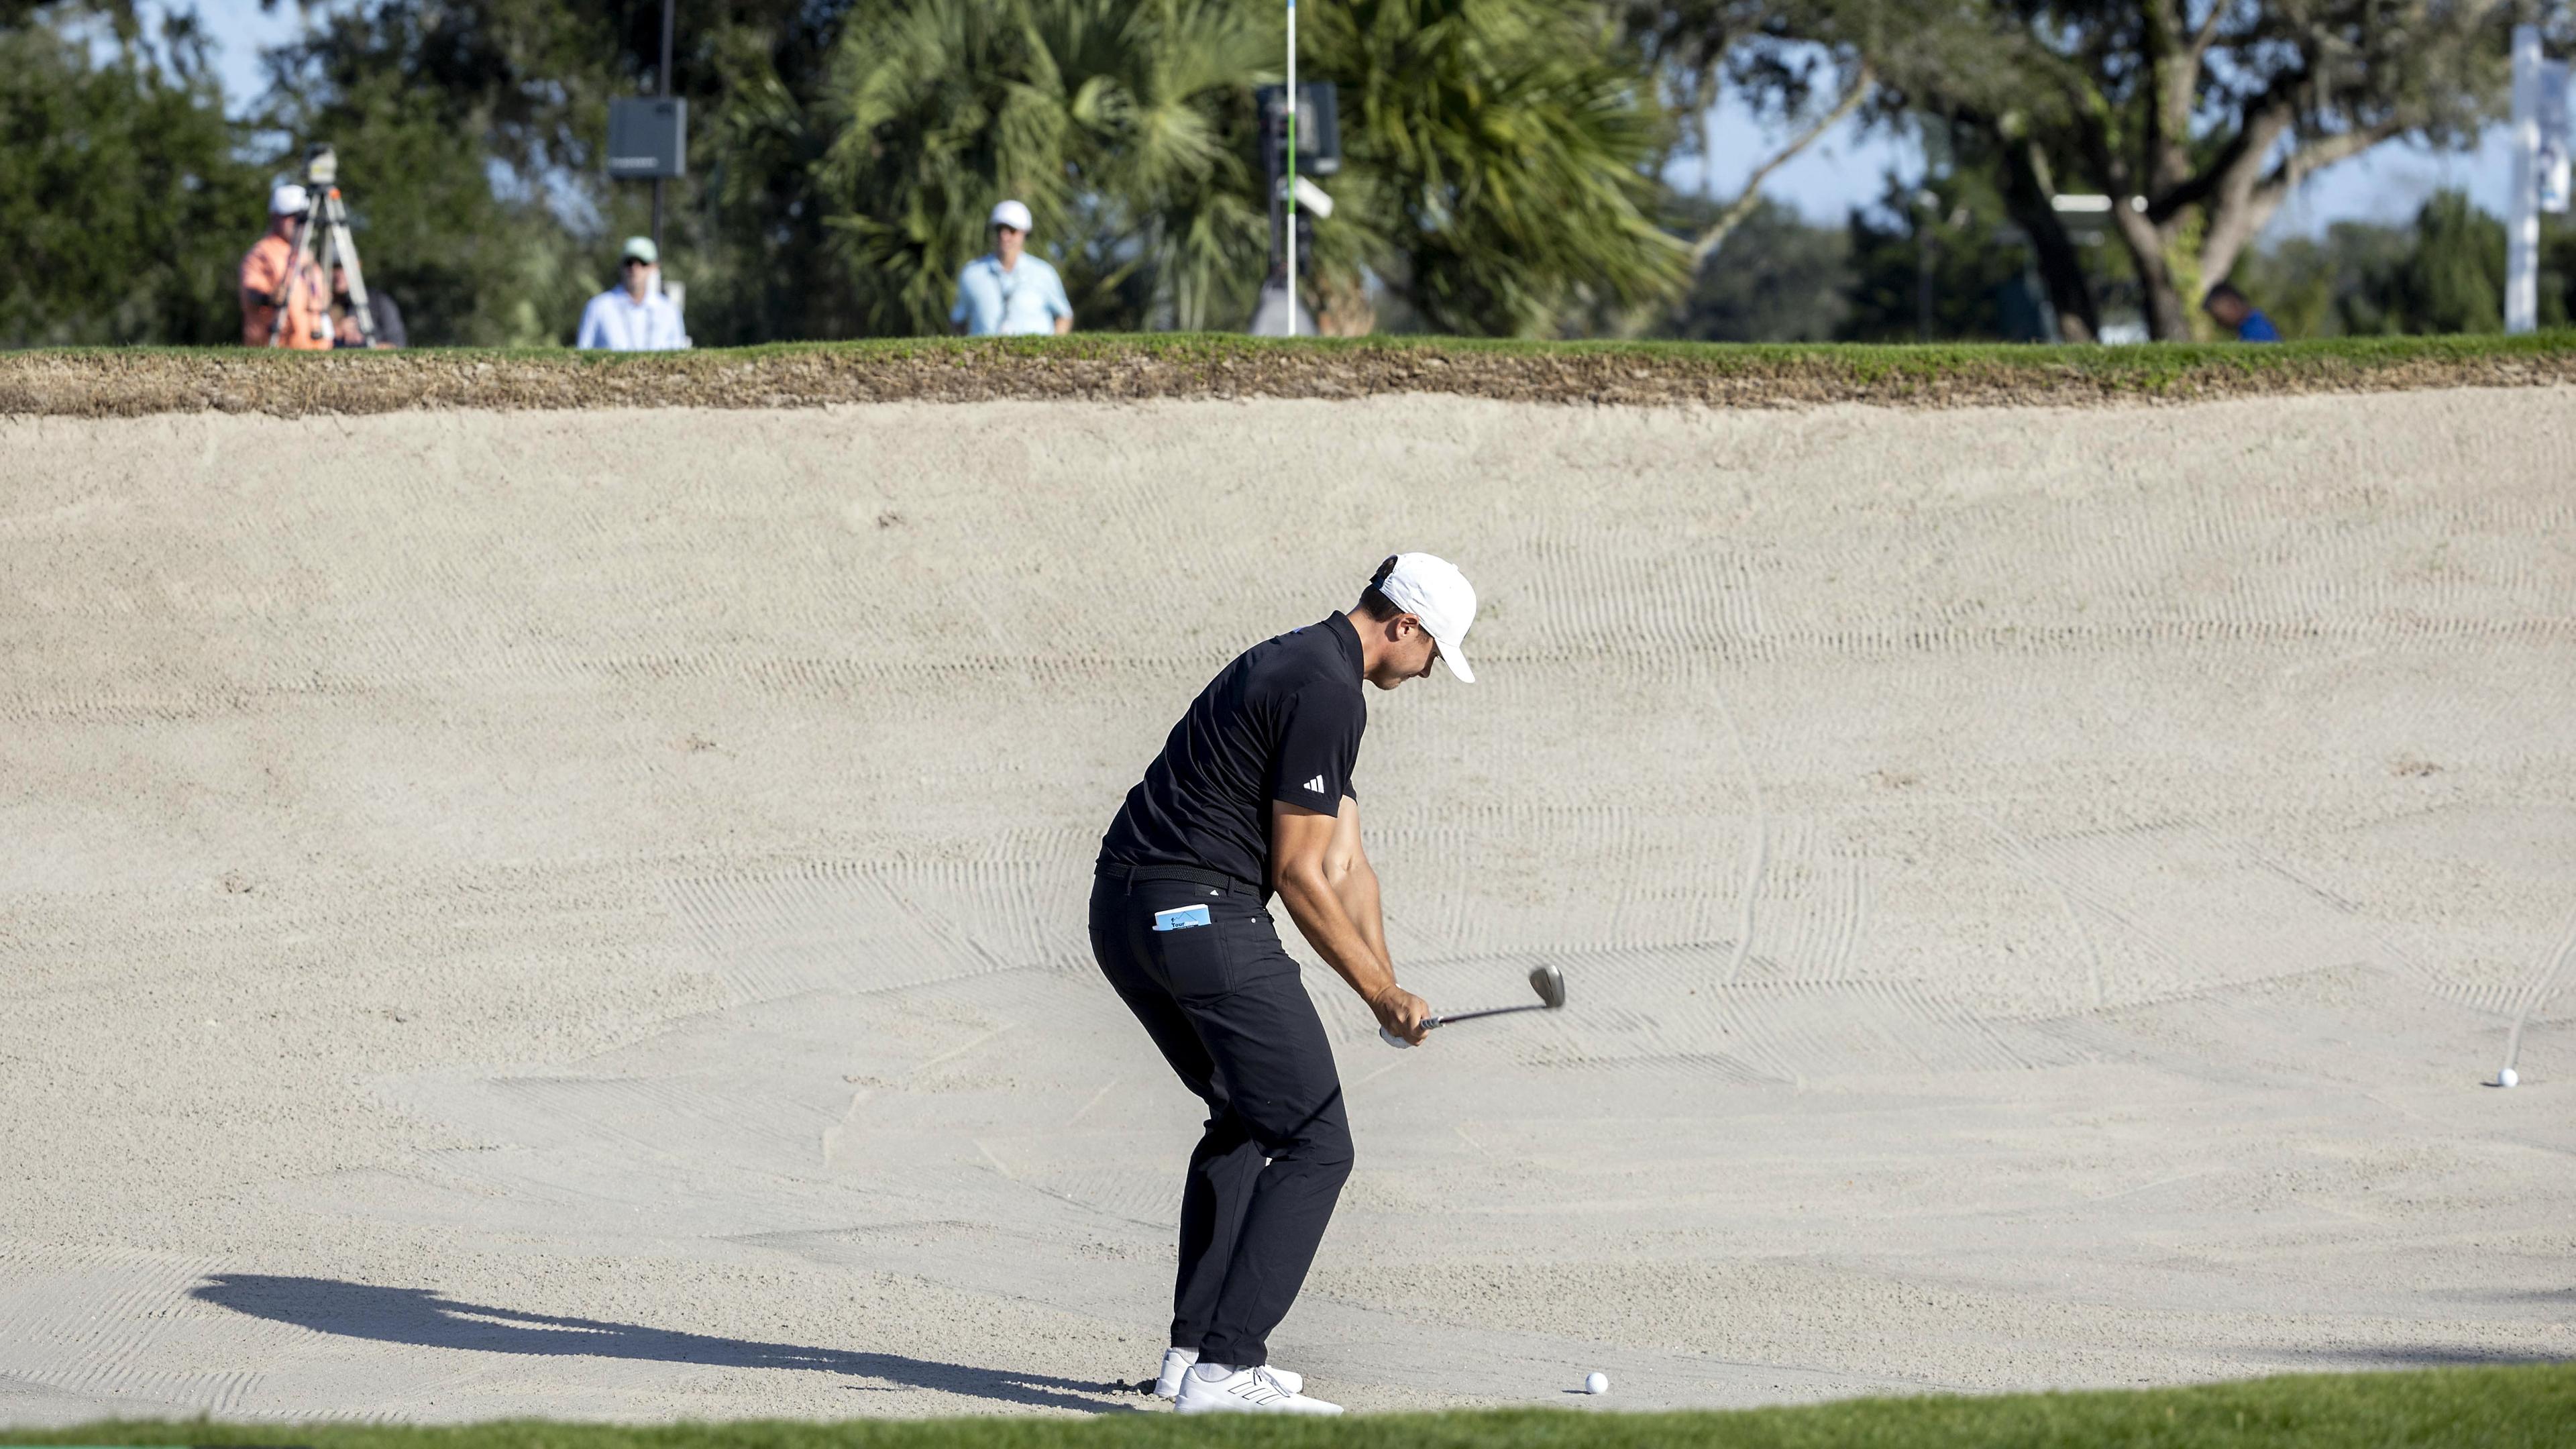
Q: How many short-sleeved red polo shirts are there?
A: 0